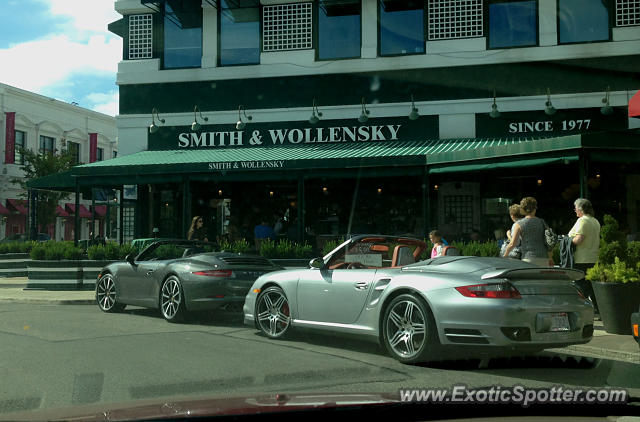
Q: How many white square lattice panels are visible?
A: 4